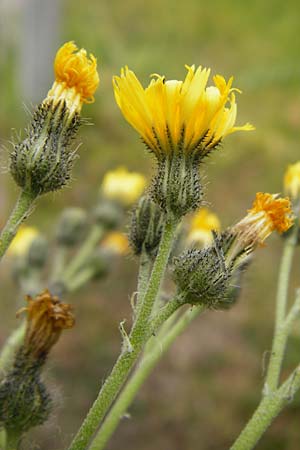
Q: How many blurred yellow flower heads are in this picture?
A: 5